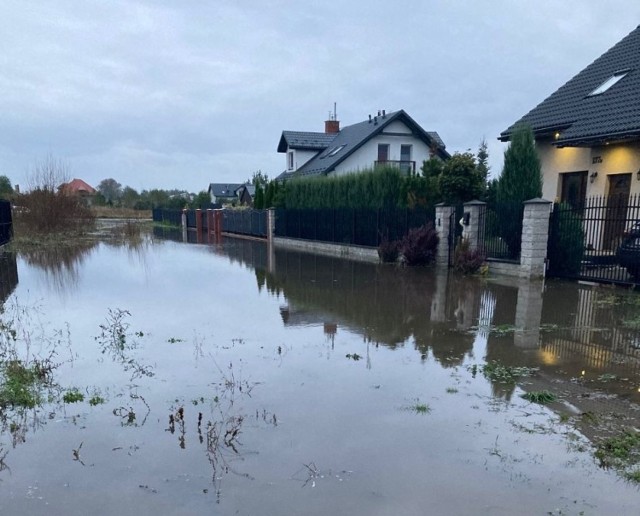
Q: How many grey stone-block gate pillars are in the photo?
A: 3